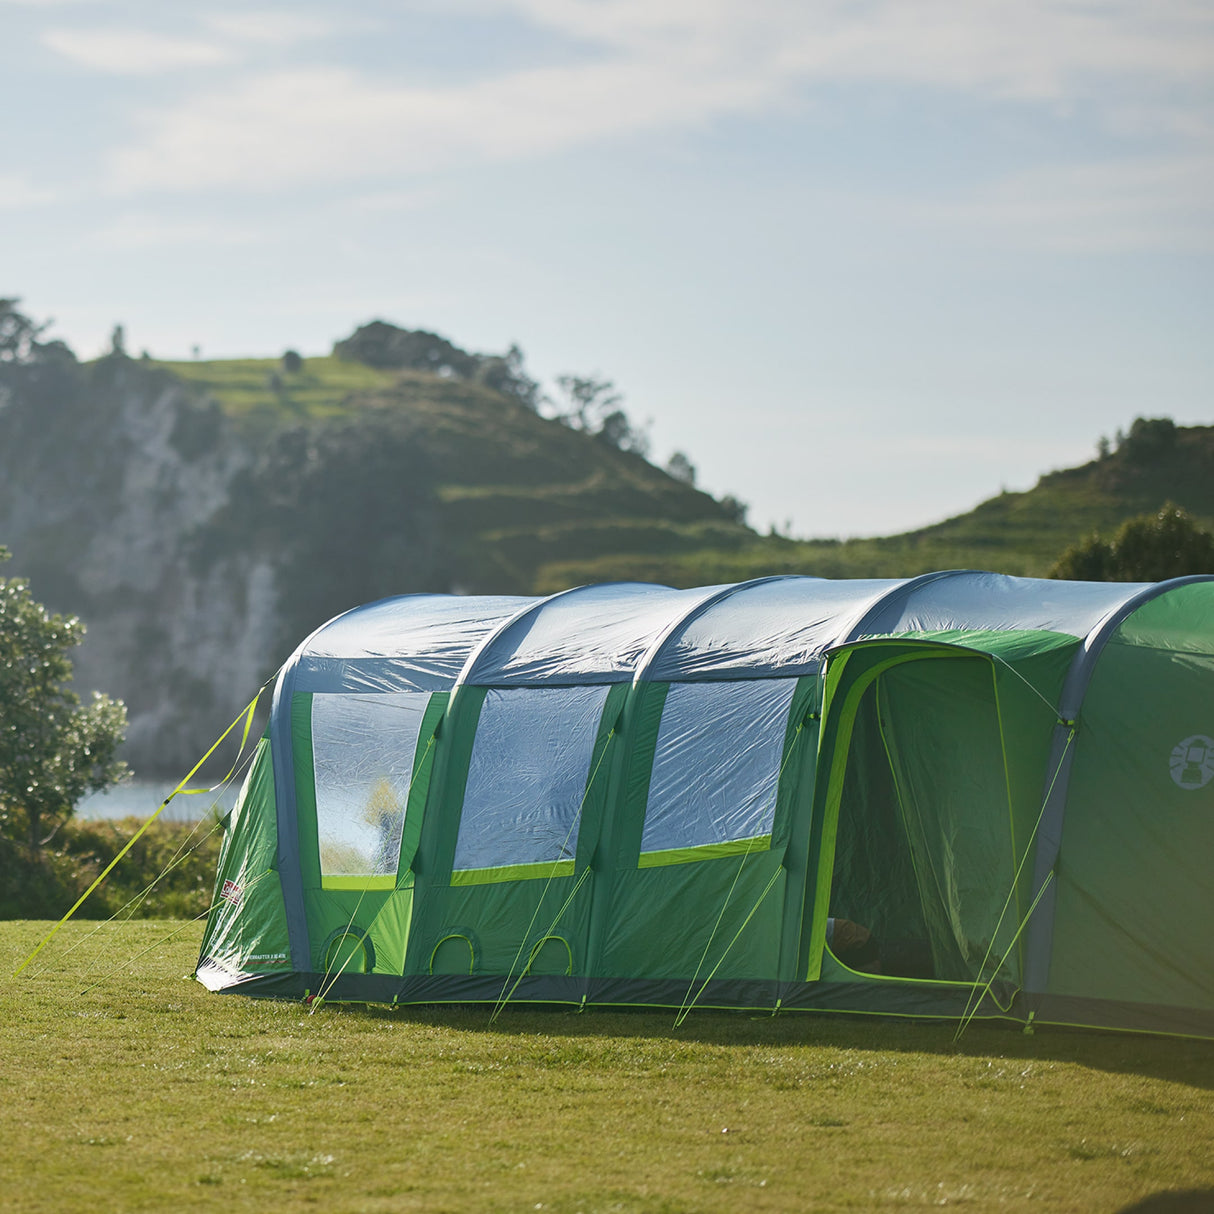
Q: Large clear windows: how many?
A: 3